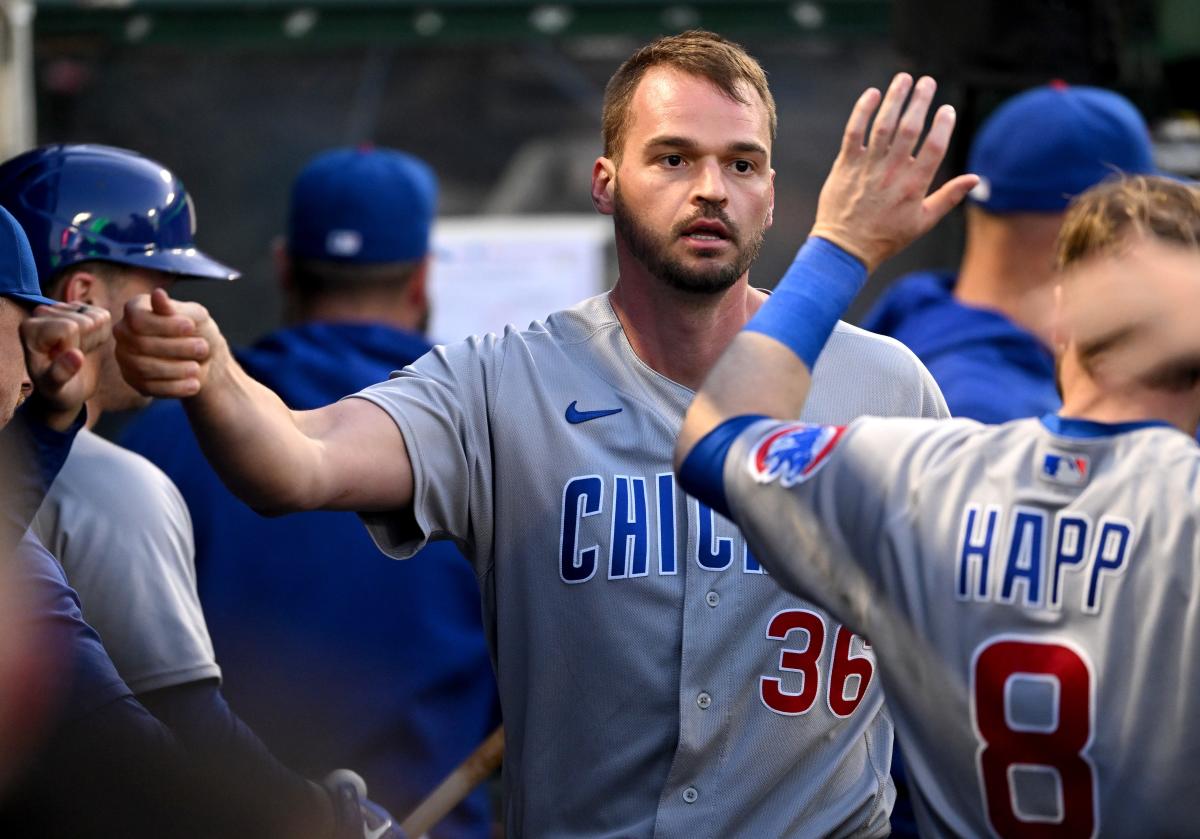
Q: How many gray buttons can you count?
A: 3